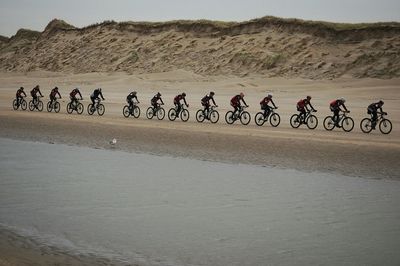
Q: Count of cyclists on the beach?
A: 14